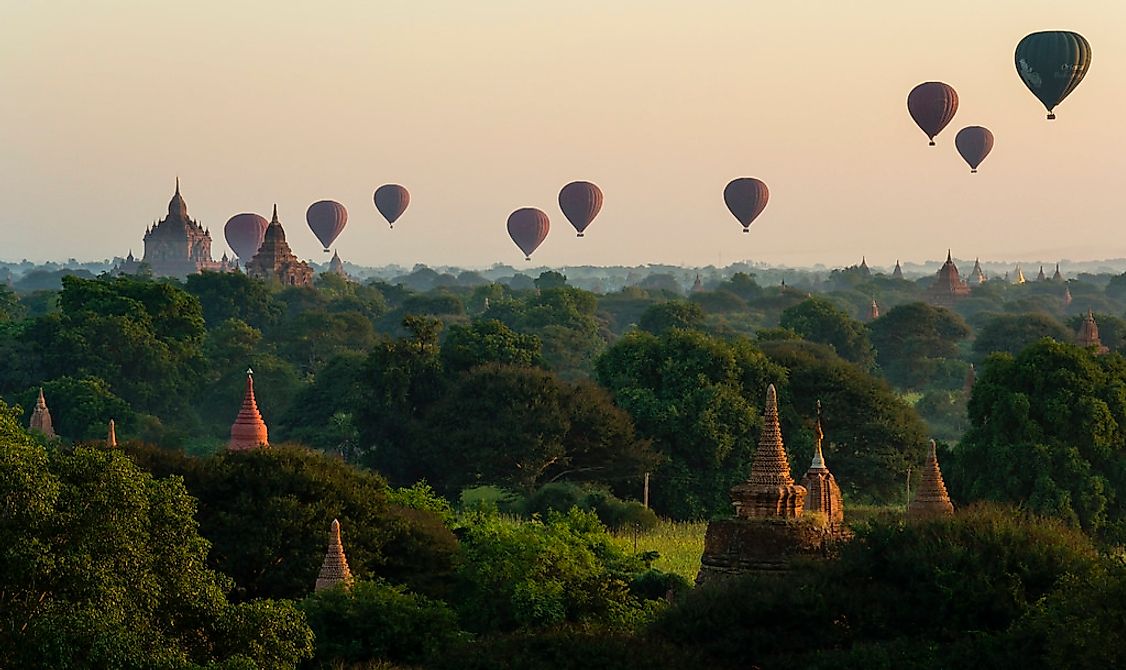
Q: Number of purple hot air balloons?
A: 8